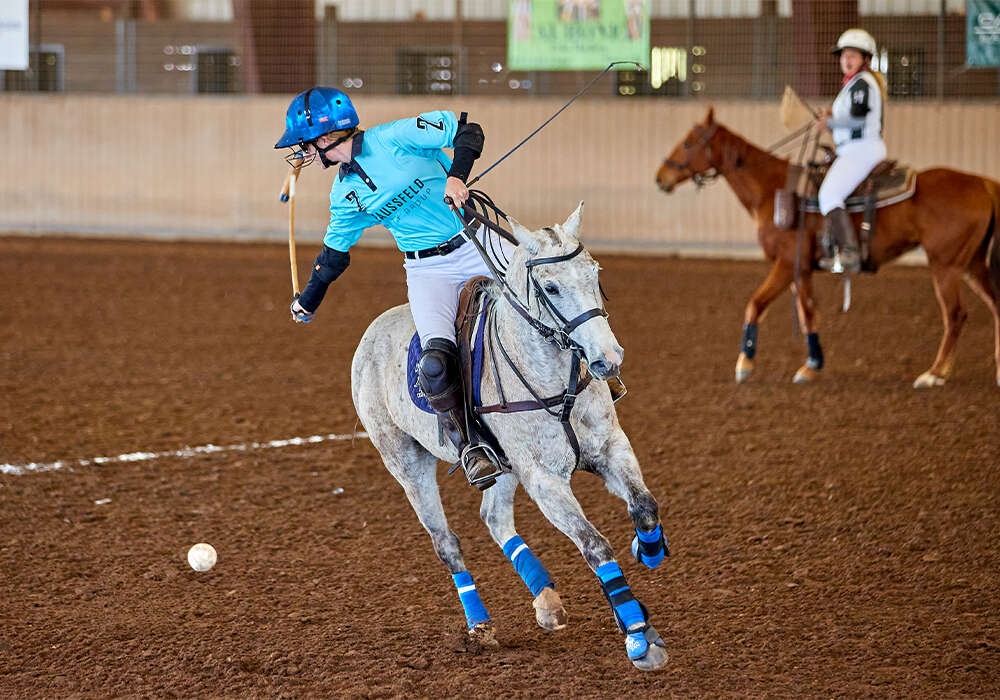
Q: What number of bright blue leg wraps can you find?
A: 4